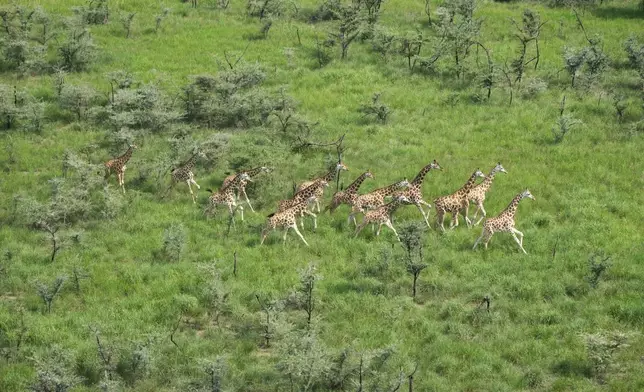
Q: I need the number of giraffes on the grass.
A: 14